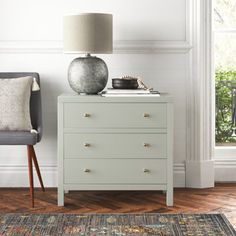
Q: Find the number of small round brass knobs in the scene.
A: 6